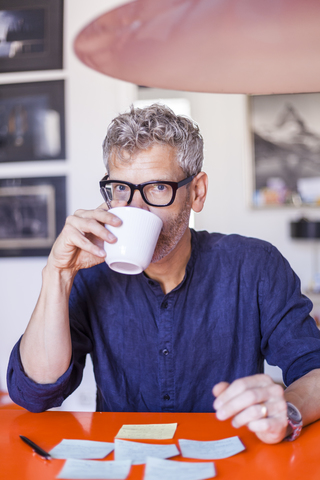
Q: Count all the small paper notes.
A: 6